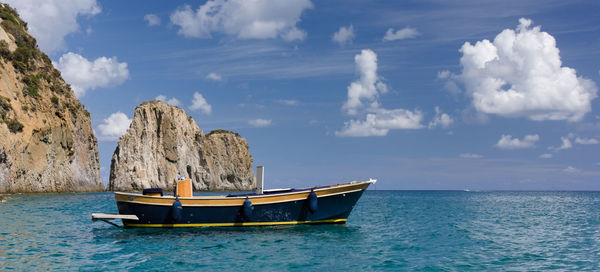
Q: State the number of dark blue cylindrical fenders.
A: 3